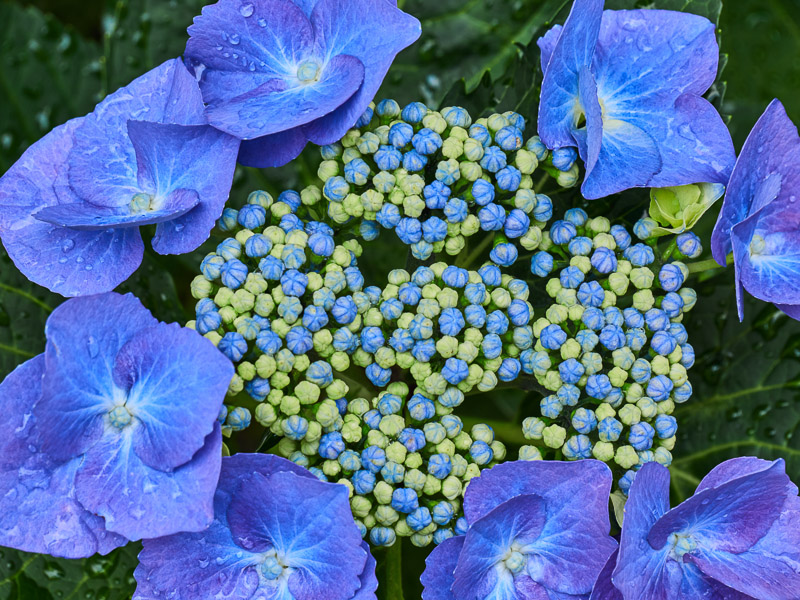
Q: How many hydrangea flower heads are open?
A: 8